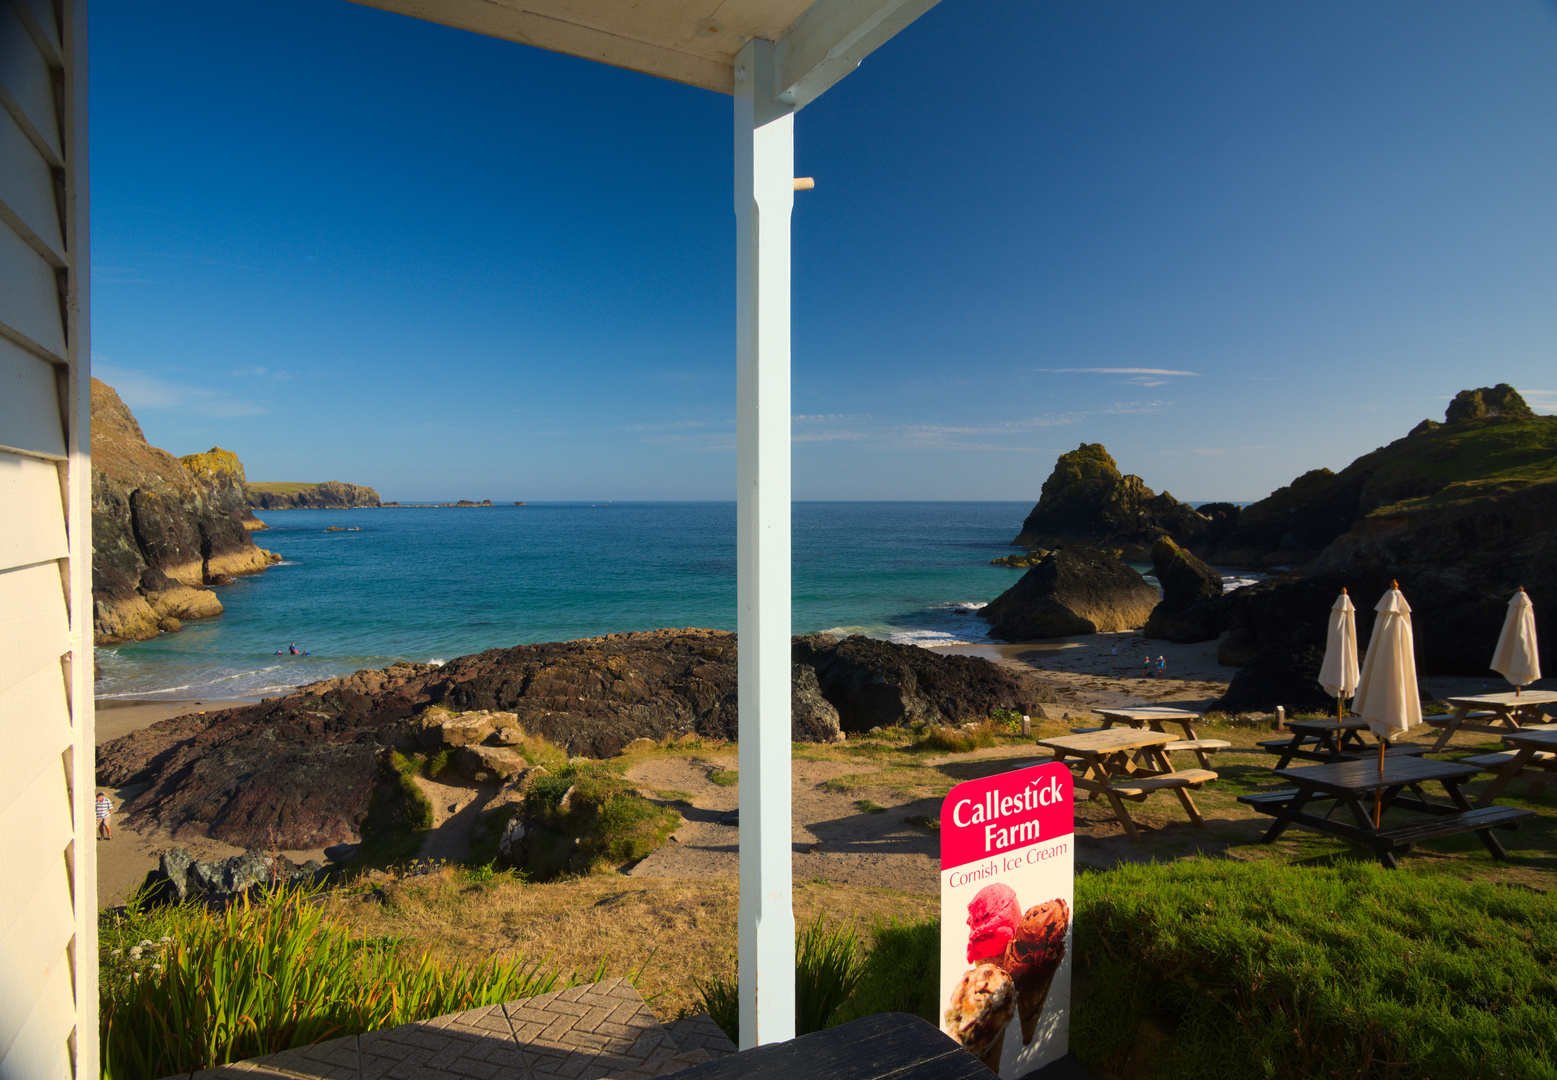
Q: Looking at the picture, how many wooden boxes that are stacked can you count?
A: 0